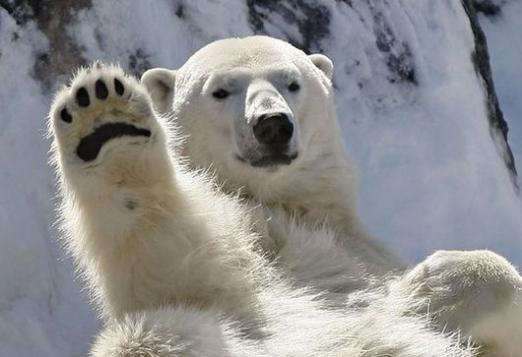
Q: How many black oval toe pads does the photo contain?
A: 4